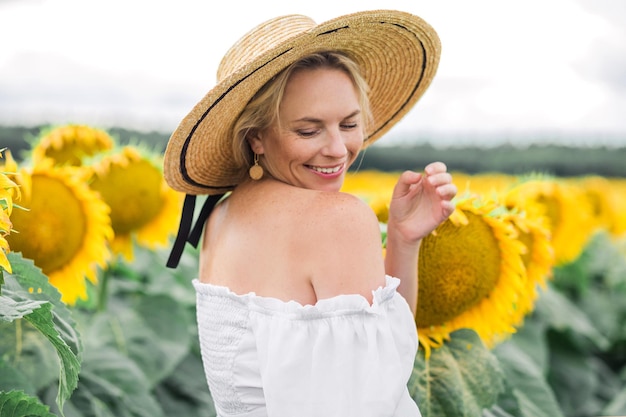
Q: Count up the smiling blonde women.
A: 1